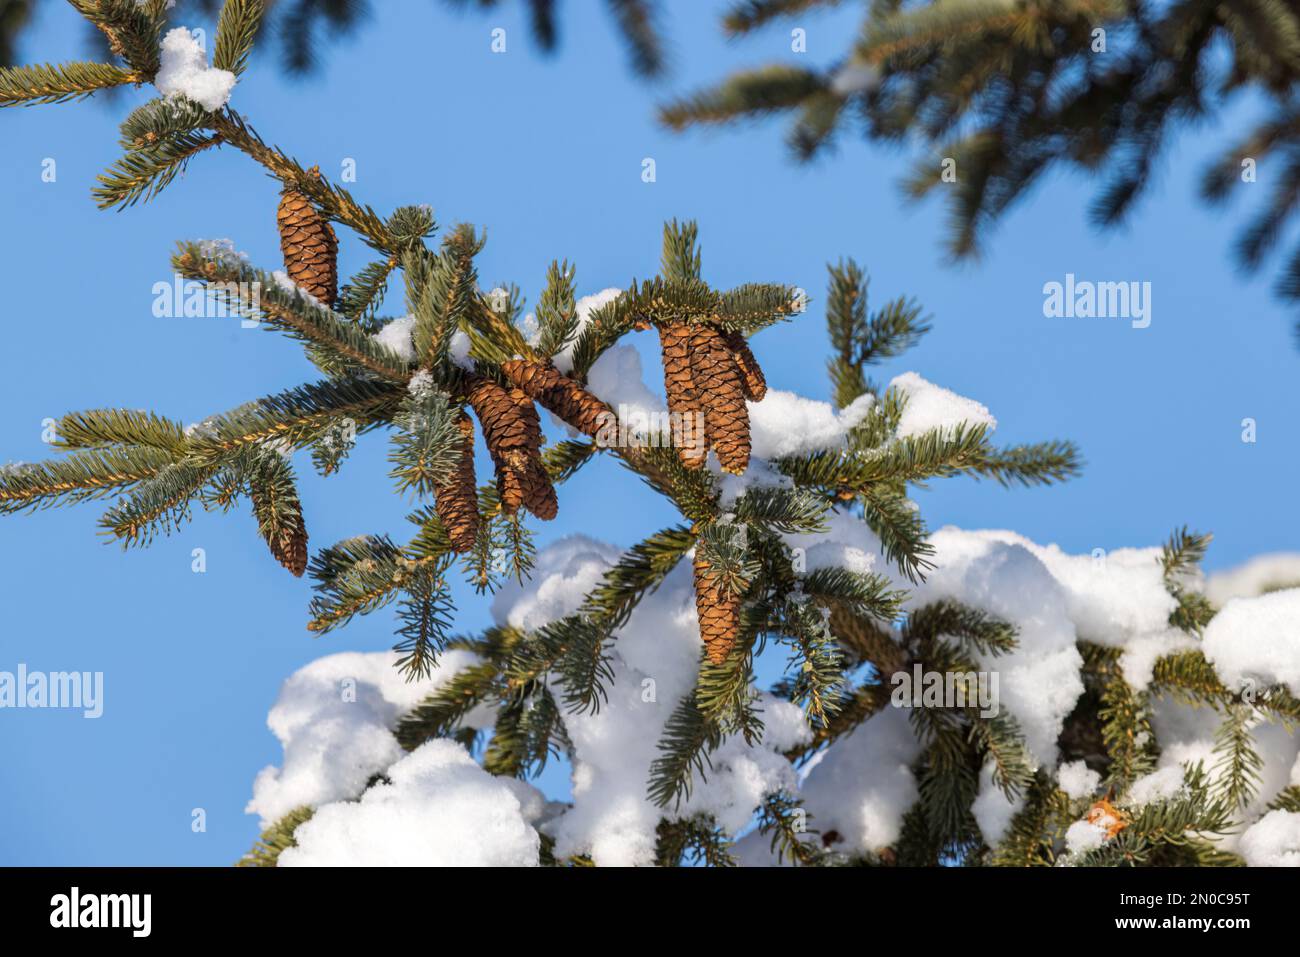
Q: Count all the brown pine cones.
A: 10